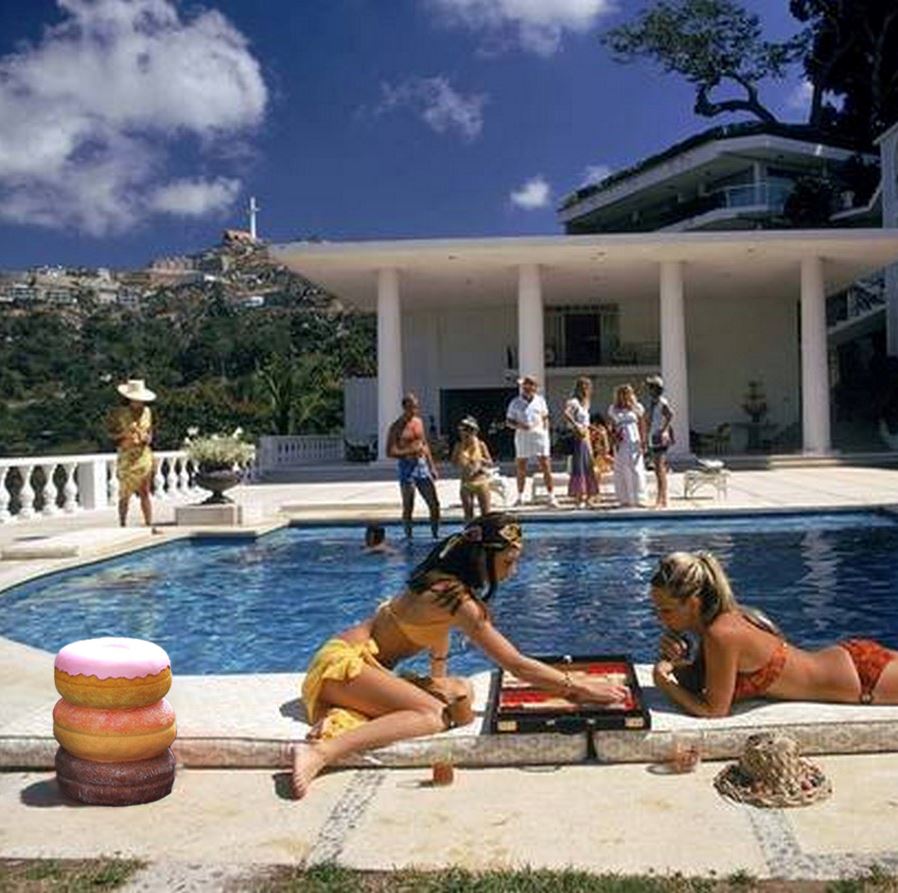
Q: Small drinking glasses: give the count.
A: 2